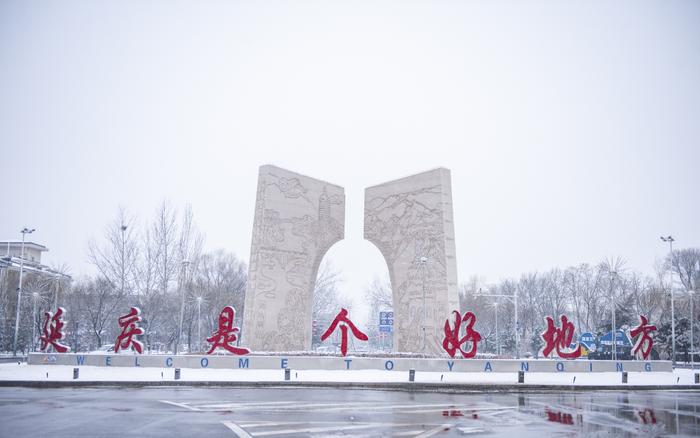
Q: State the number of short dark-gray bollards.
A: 7